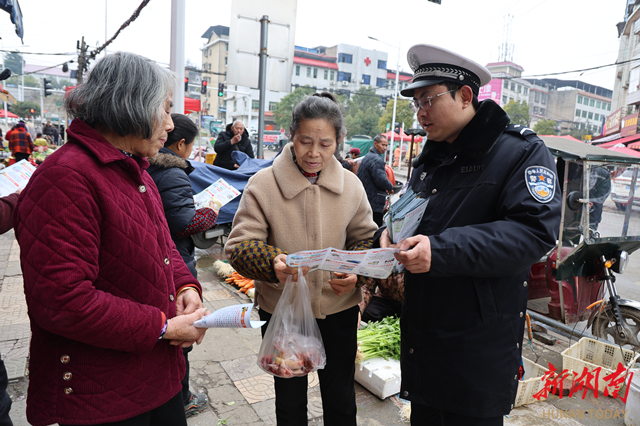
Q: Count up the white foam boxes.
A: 1